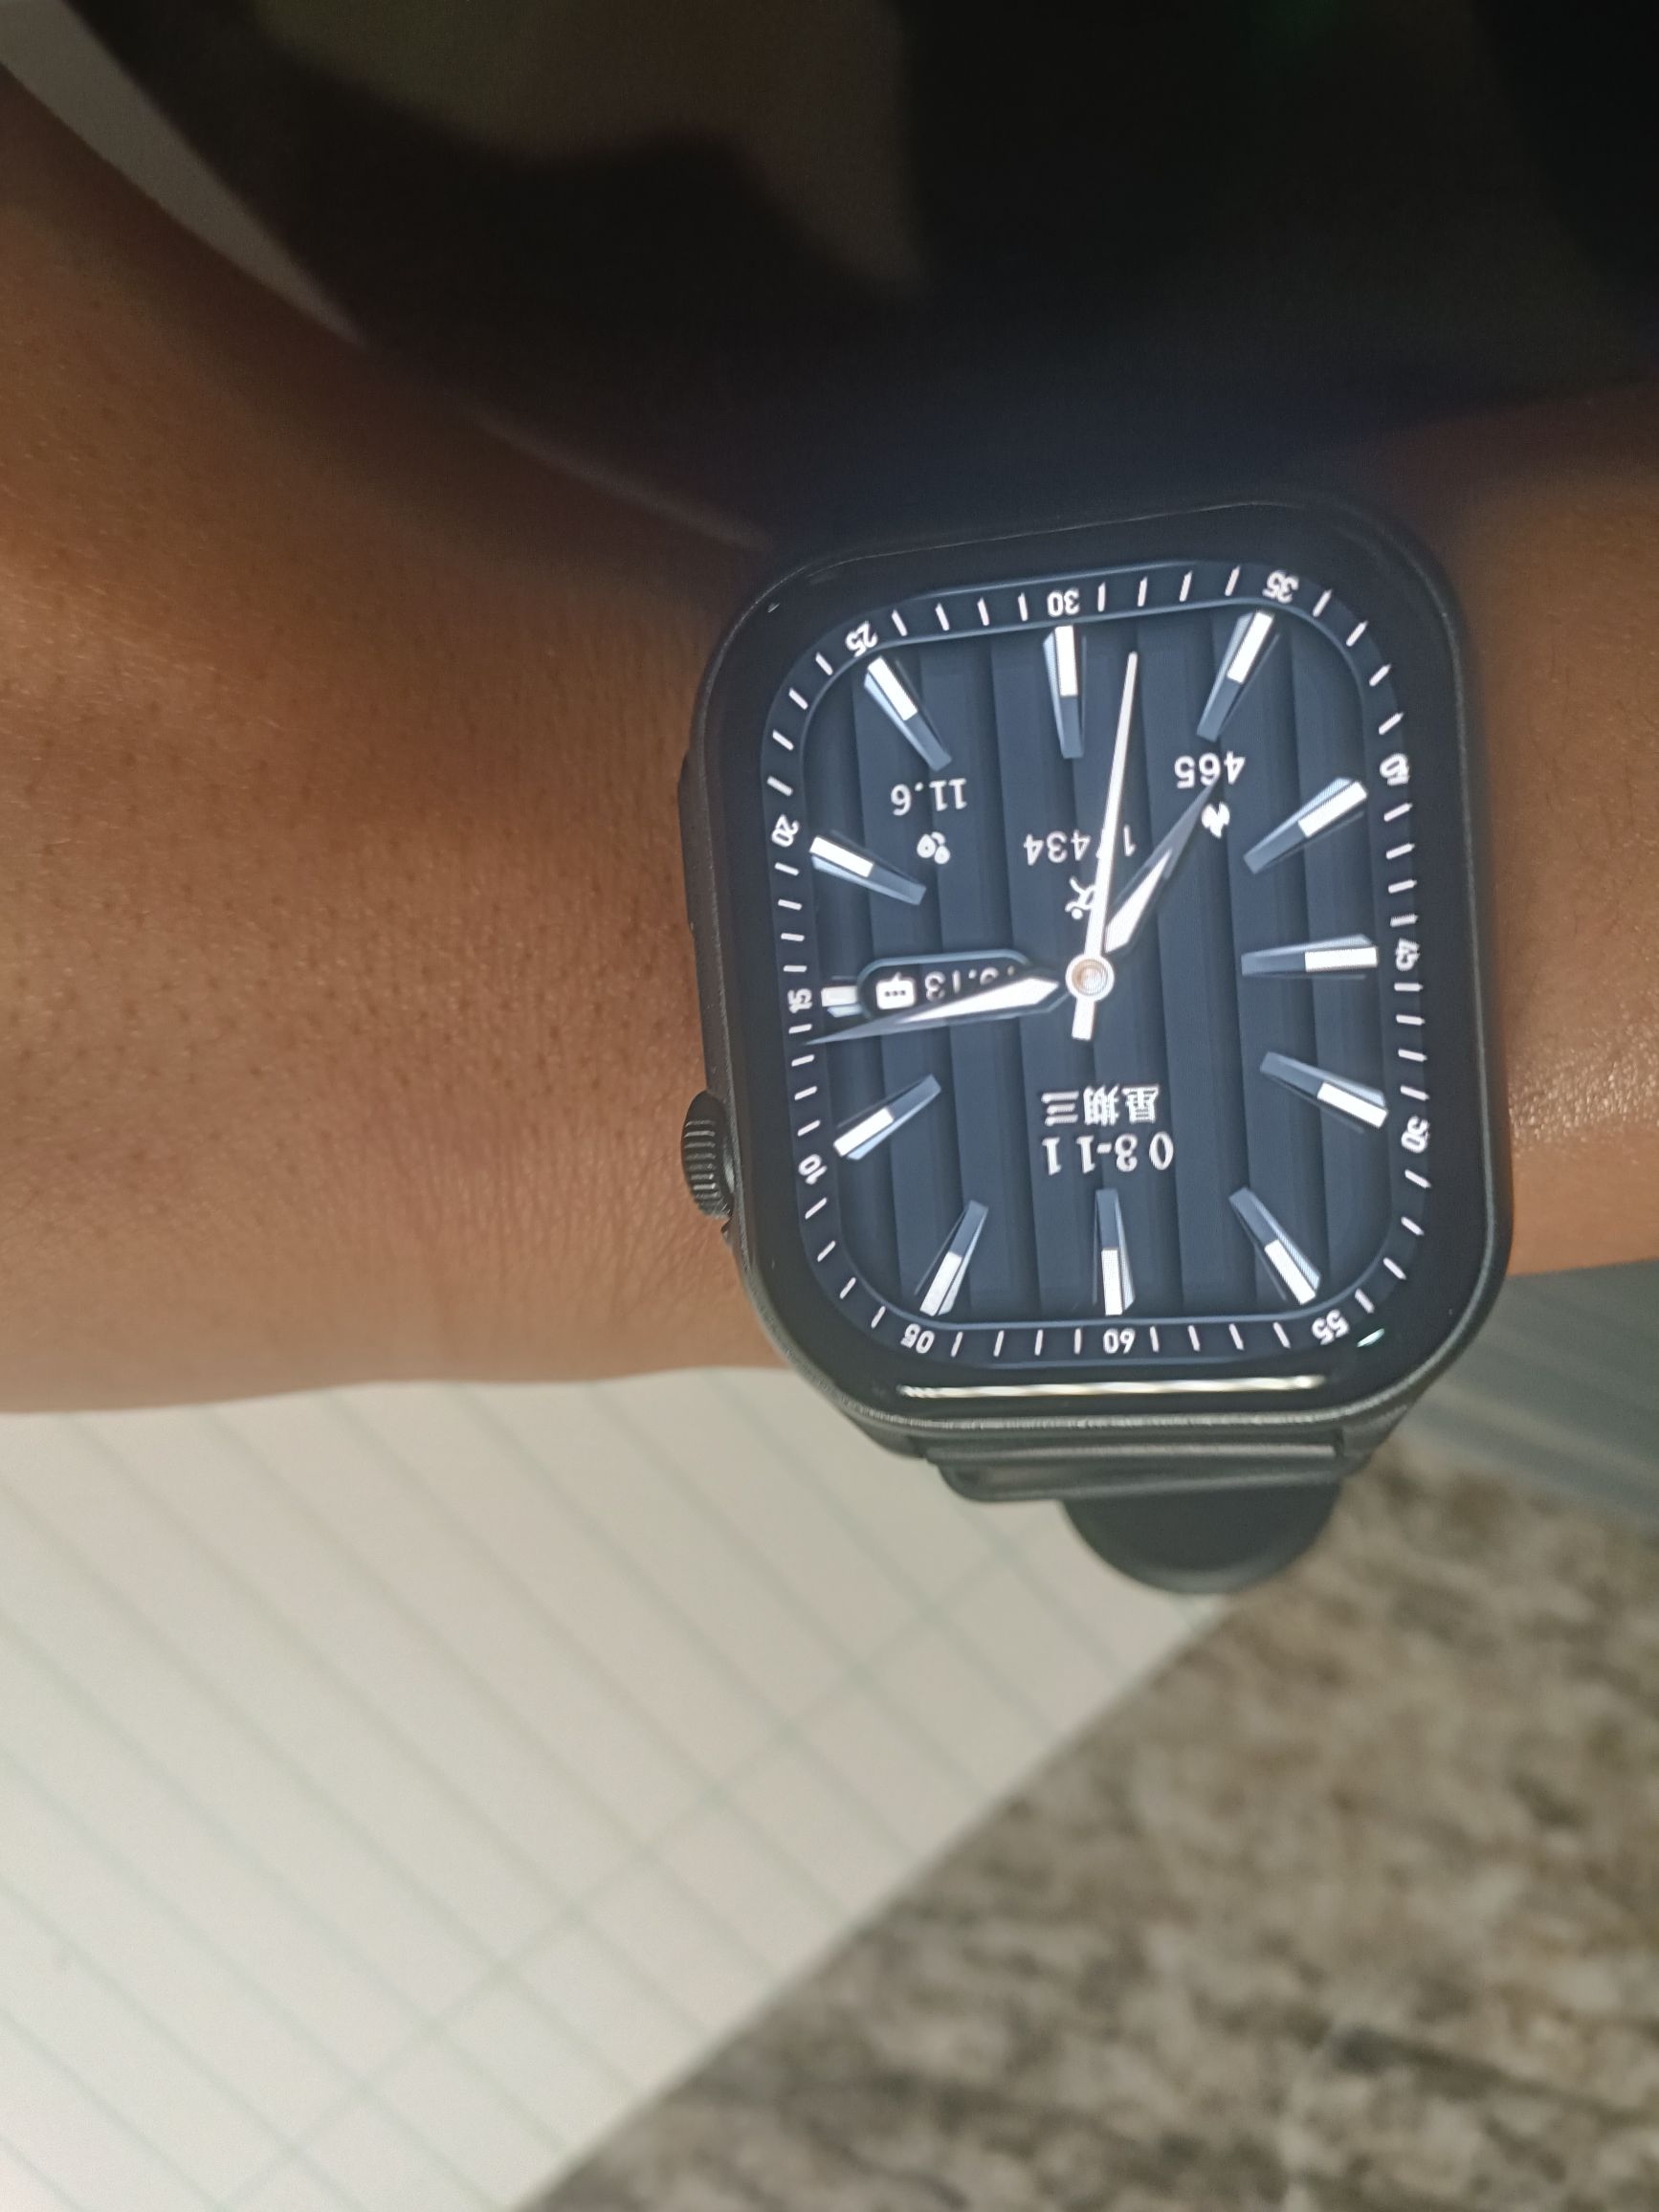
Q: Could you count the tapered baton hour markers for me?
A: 12